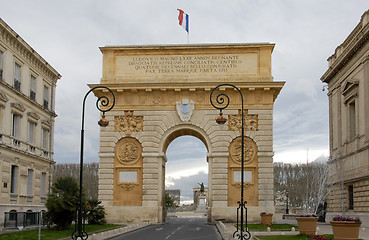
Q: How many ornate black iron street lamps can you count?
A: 2